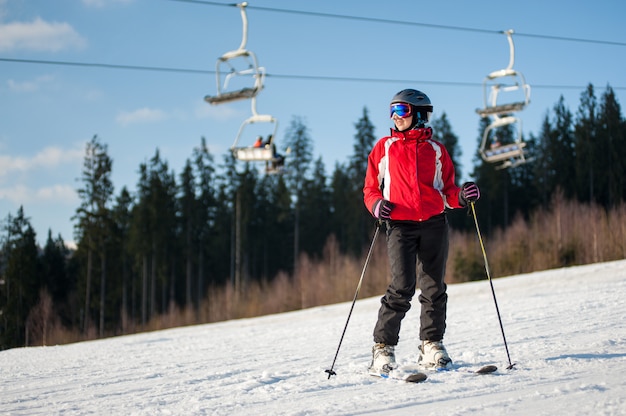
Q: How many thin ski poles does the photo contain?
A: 2